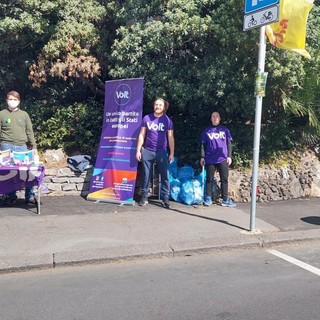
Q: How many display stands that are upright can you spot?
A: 1